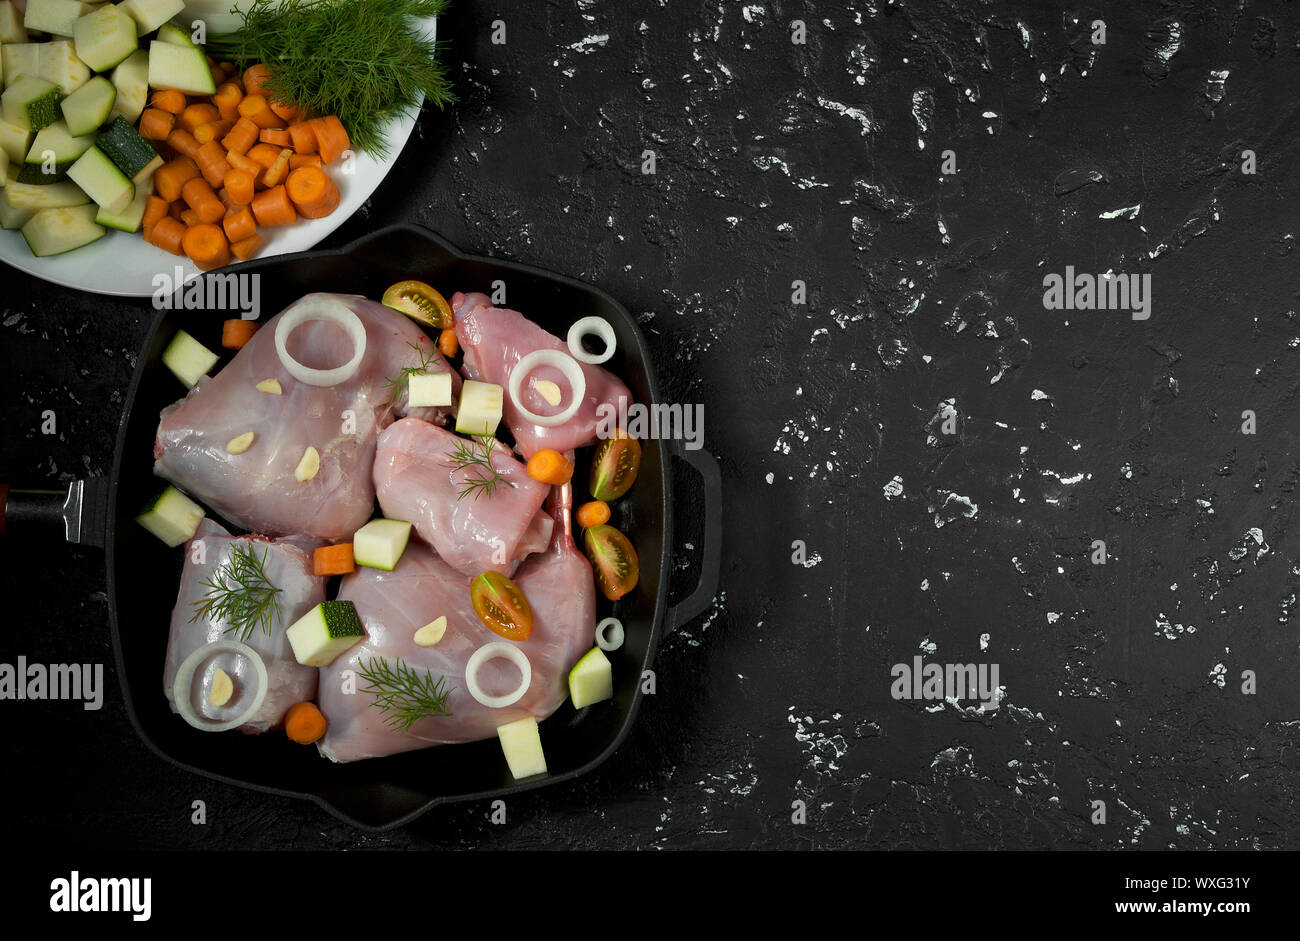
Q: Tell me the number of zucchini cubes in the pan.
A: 8